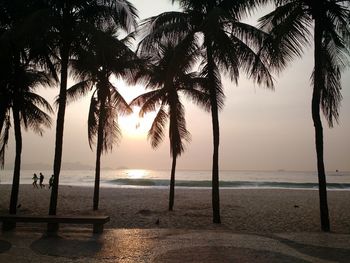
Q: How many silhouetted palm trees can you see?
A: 6